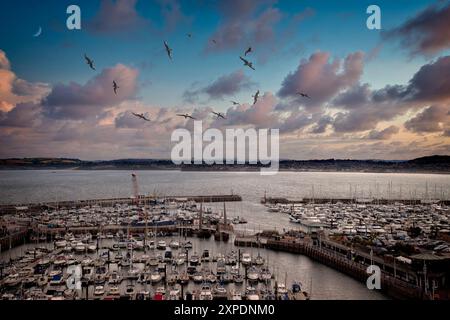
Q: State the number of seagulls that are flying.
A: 13